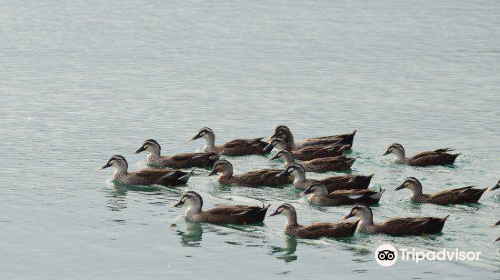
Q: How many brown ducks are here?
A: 14